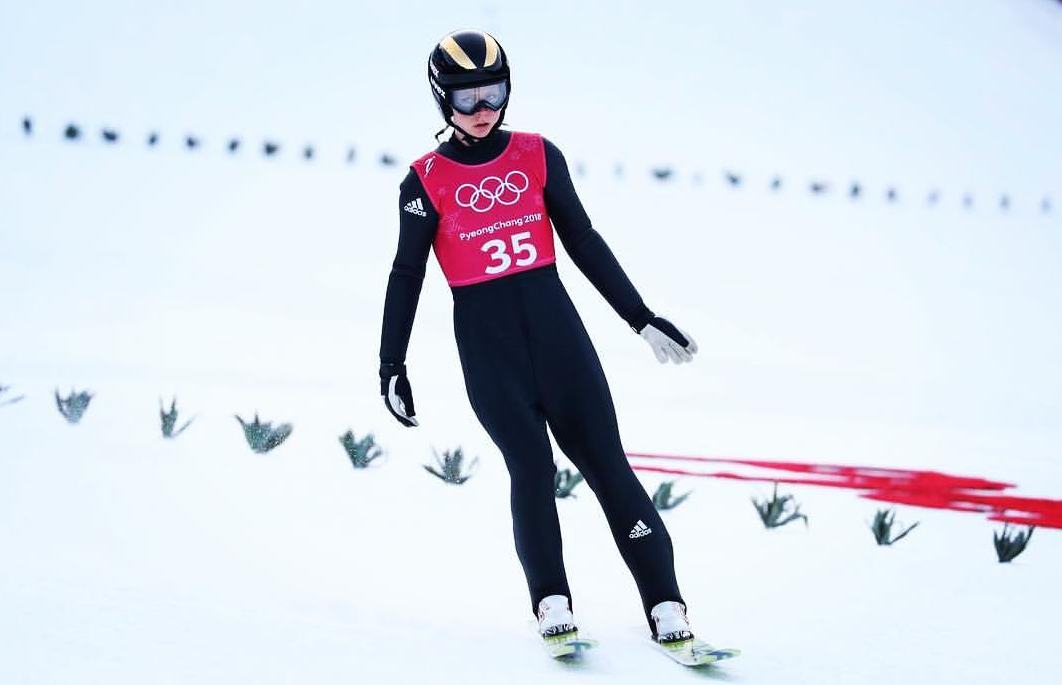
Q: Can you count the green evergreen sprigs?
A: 11